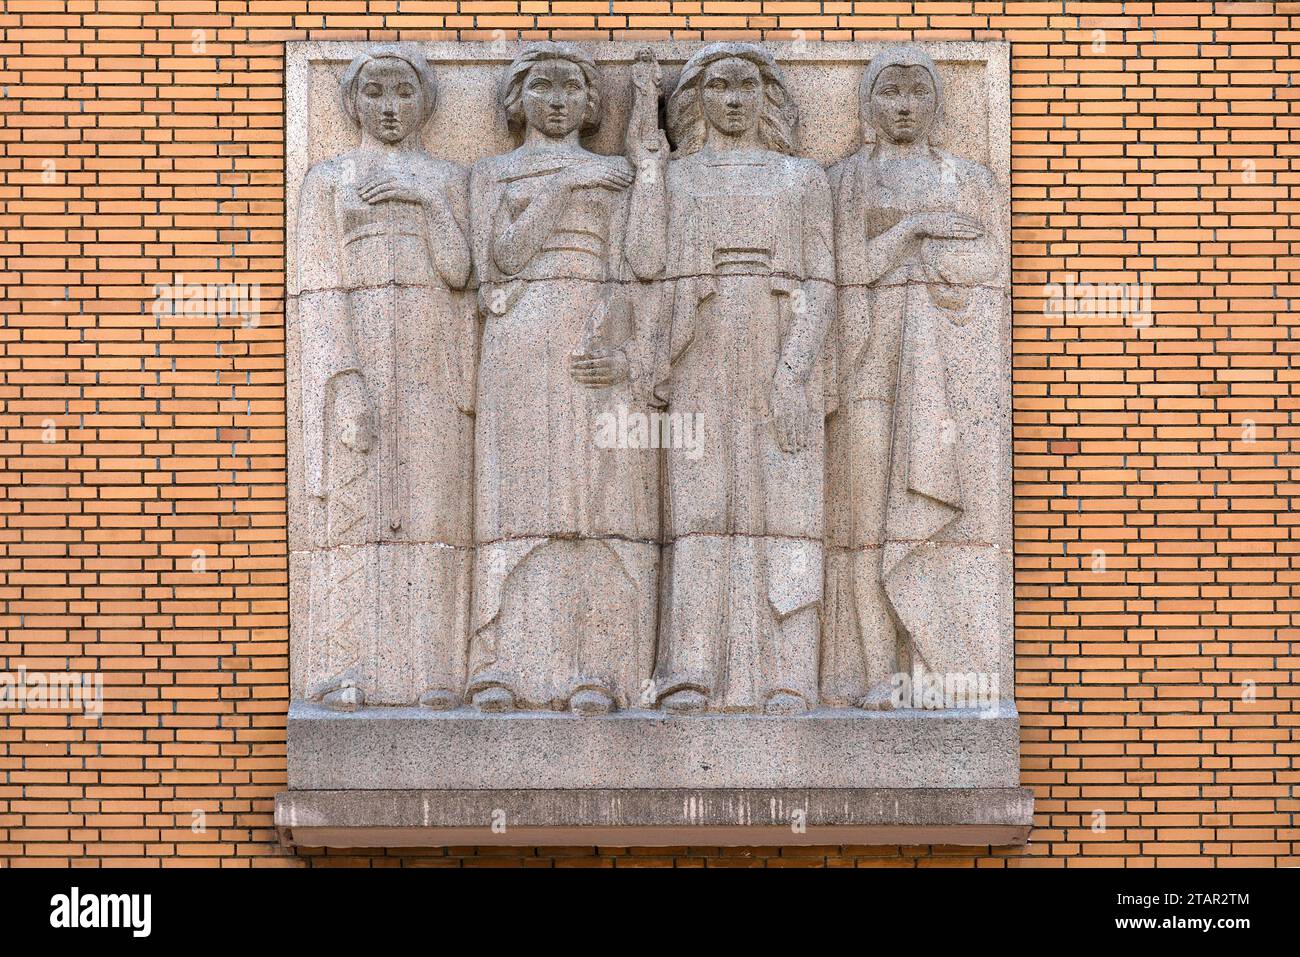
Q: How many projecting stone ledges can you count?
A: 1